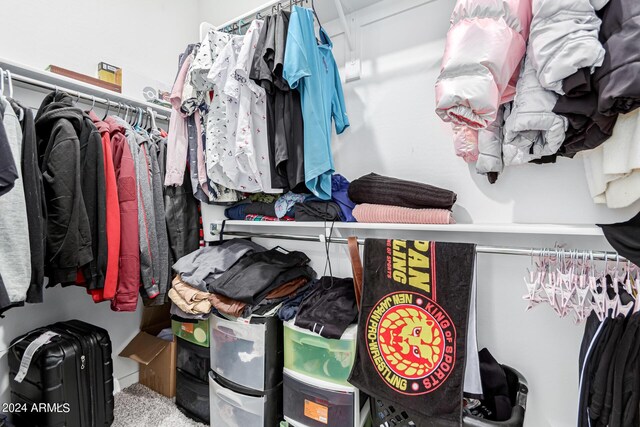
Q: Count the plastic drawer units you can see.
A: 3